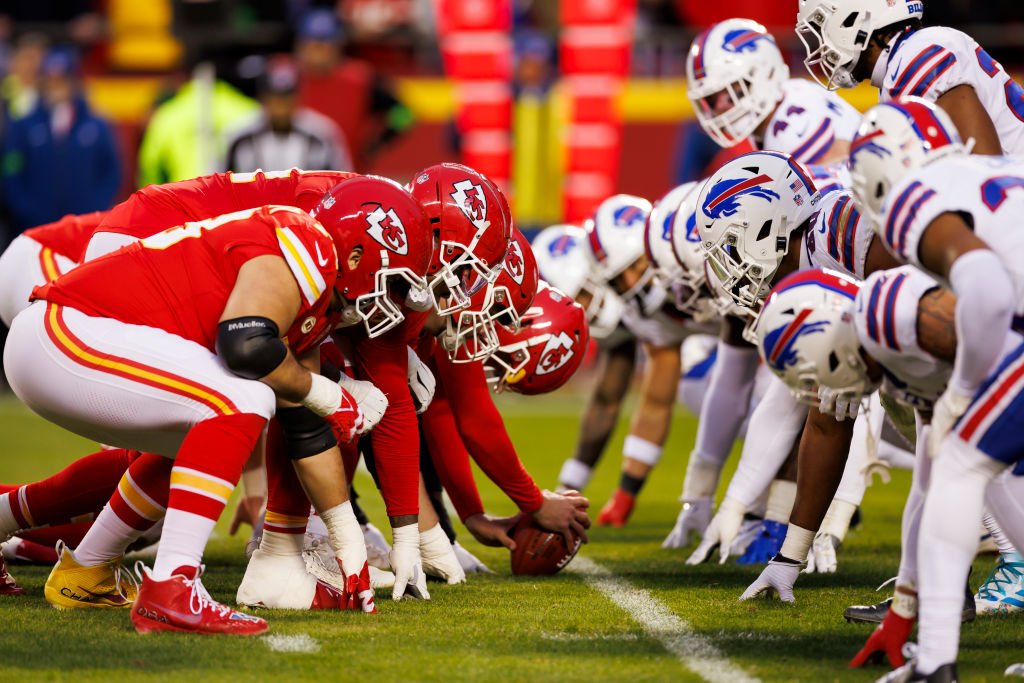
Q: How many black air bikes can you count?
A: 0